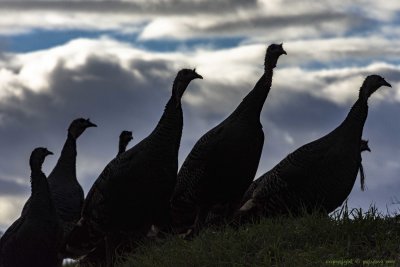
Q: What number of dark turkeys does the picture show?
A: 7